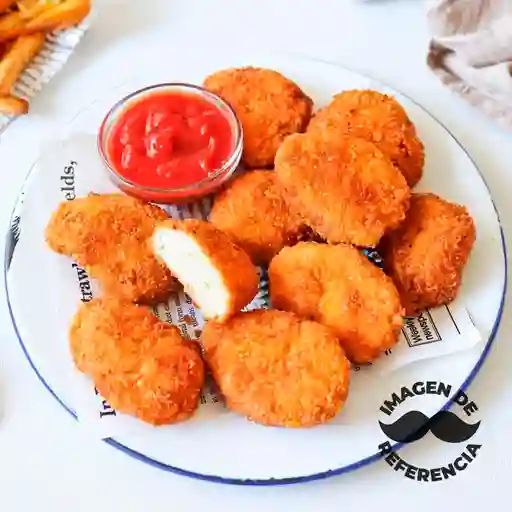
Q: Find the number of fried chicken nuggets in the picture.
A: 10